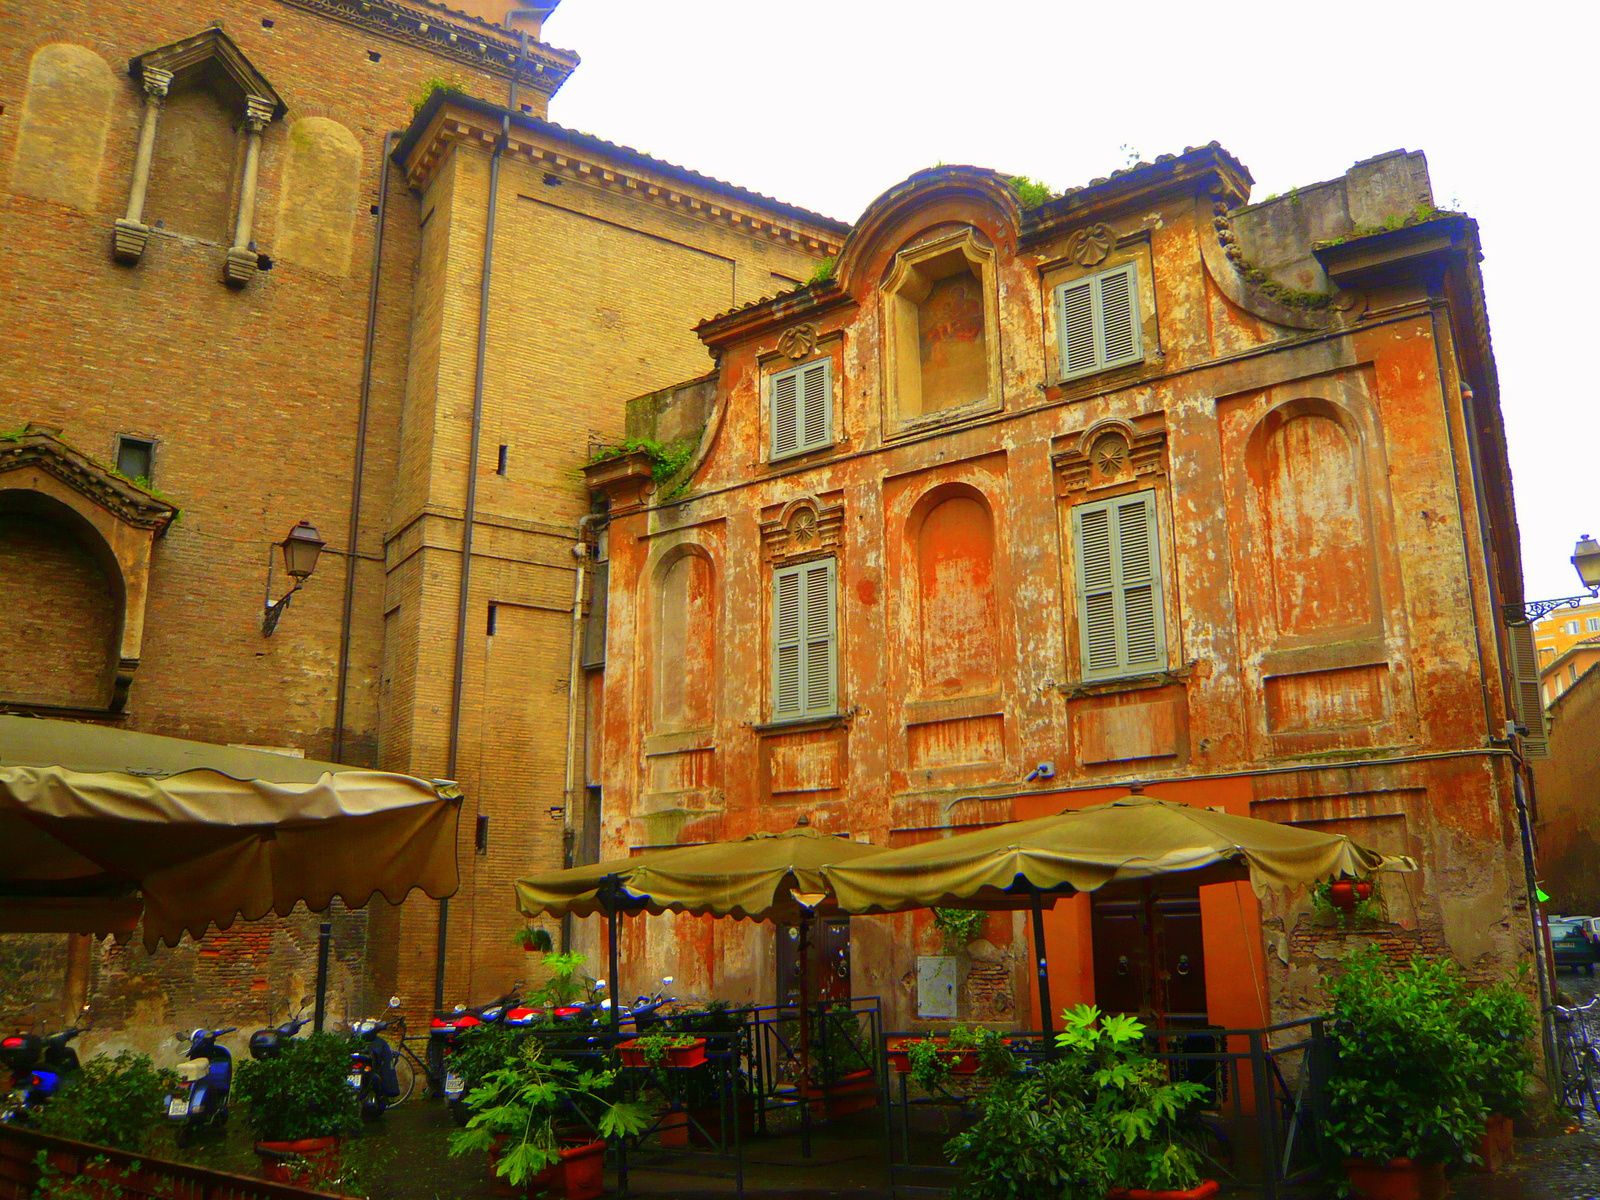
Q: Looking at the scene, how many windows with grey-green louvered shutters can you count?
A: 4